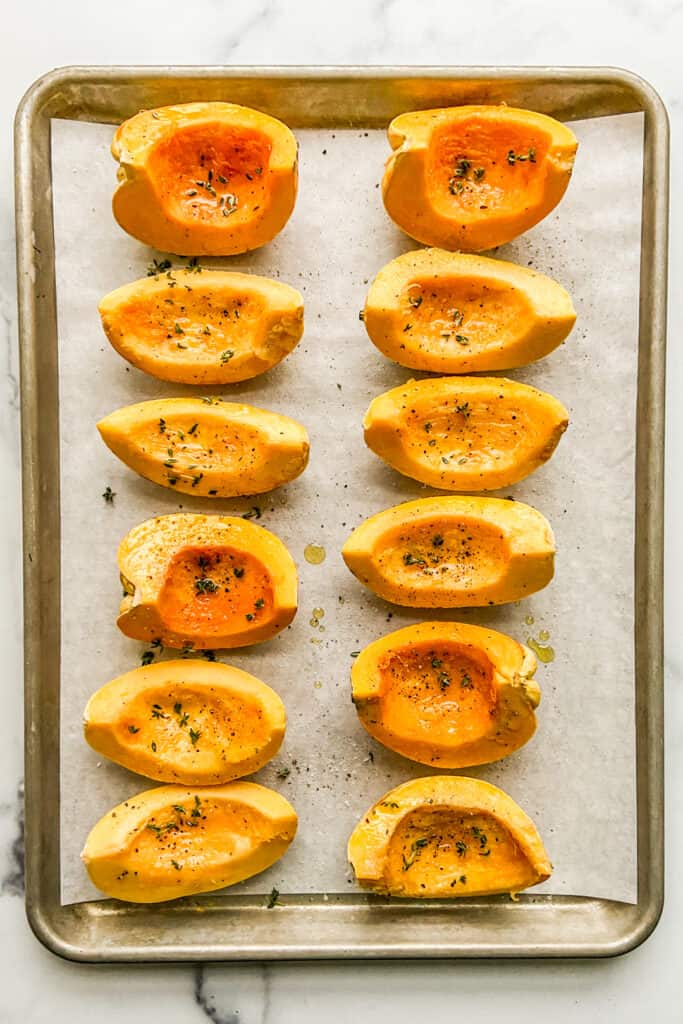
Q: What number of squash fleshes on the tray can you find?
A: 12